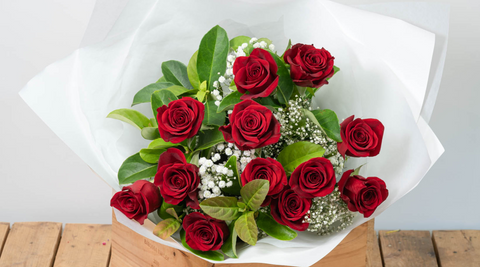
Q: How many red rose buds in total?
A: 12